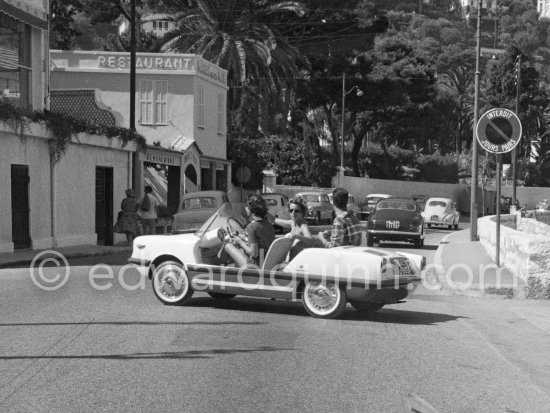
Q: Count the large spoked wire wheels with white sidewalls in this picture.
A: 2